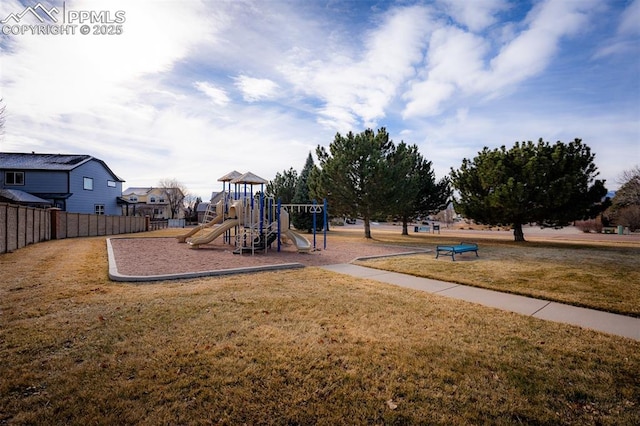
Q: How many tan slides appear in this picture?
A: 3